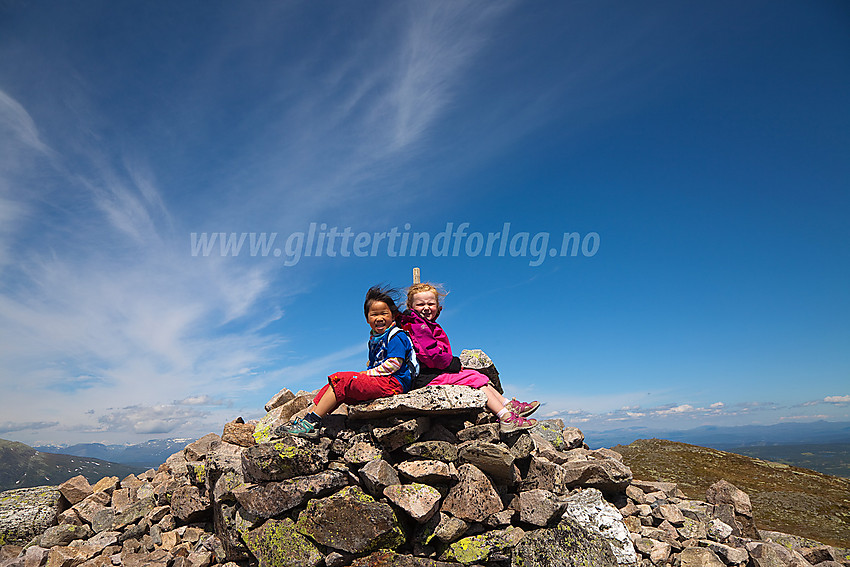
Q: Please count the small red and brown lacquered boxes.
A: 0